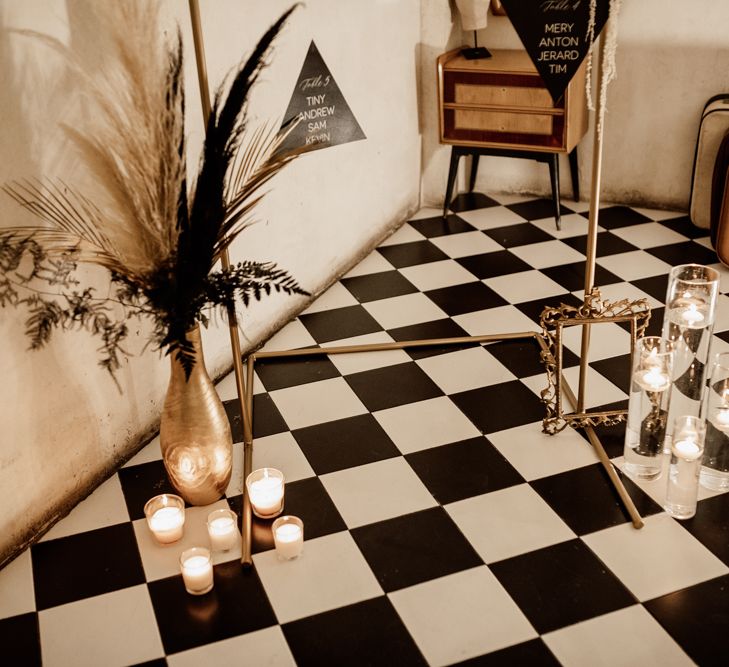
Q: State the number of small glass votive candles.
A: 5